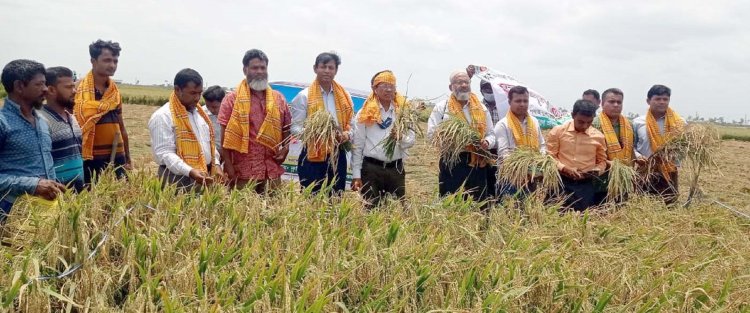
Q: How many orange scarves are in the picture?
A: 9